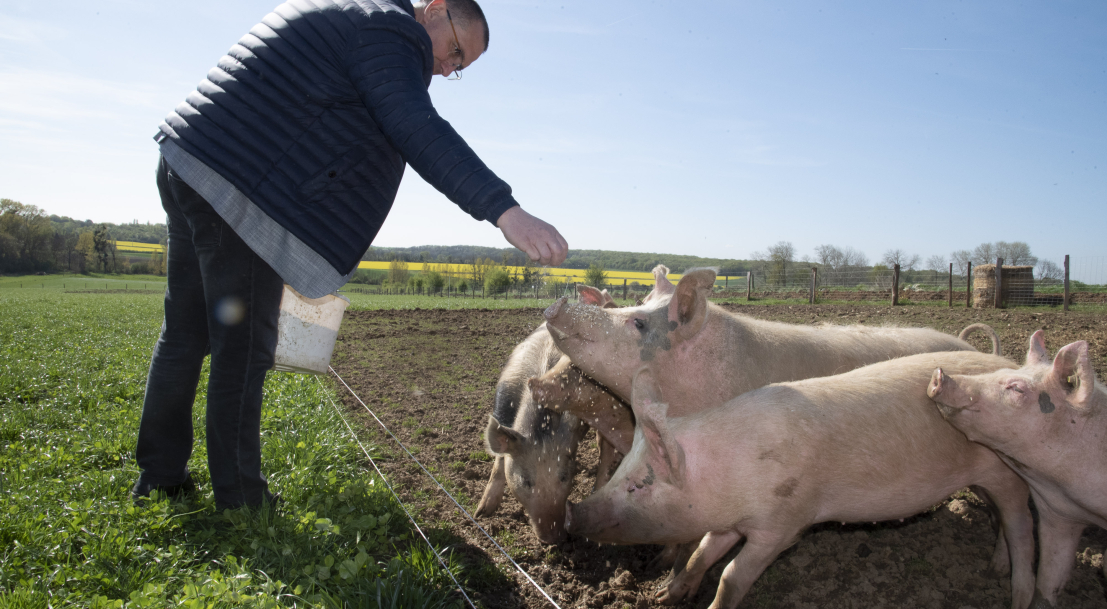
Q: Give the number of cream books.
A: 0